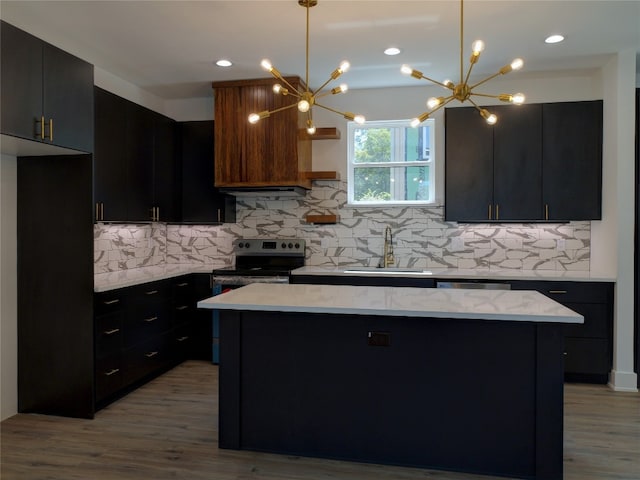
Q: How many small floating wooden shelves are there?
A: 3